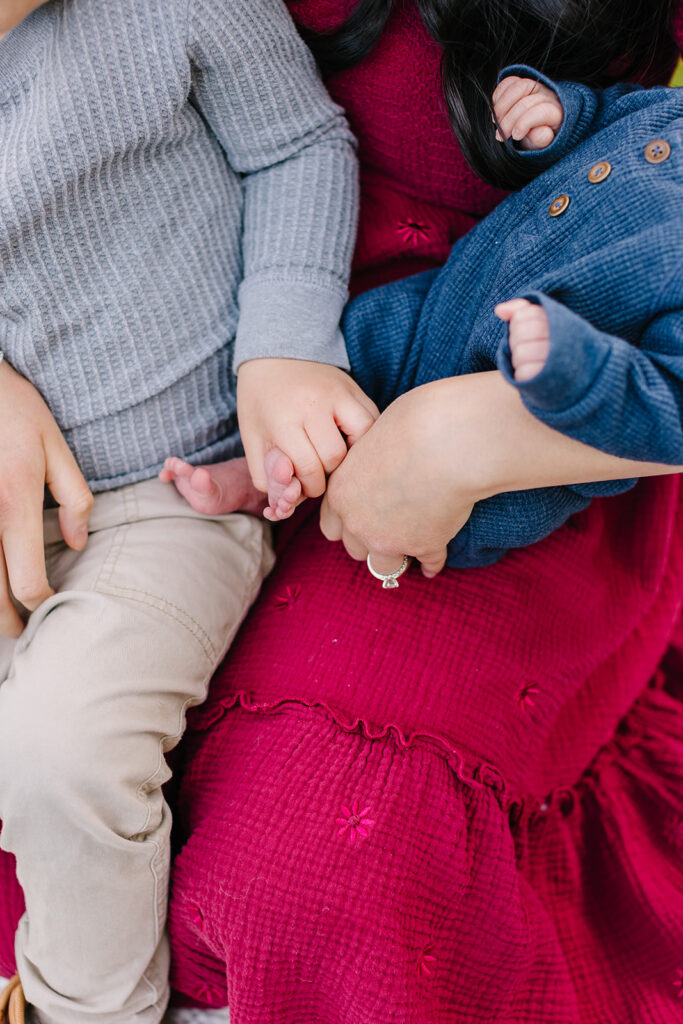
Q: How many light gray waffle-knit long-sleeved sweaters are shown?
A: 1